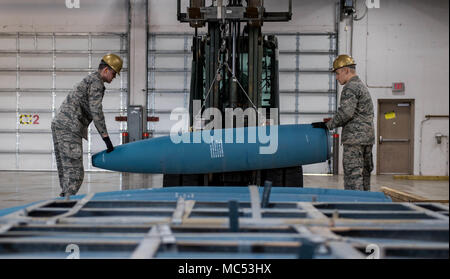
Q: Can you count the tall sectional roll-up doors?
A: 2